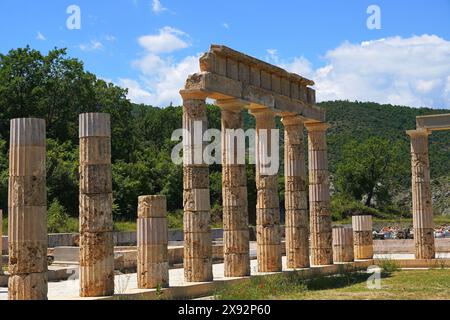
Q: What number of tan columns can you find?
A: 11